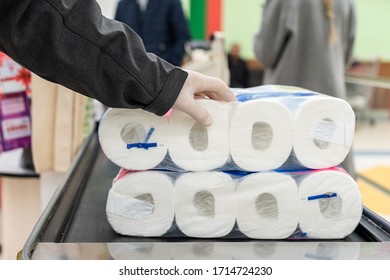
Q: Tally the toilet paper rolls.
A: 8